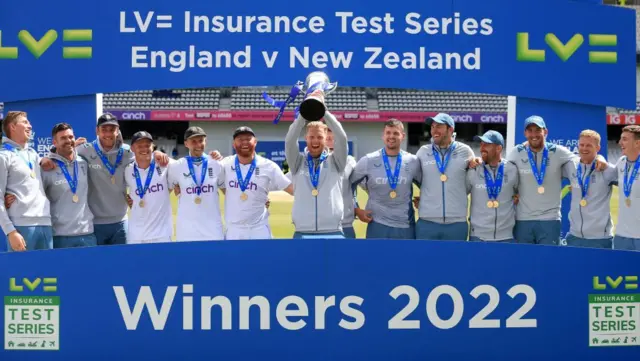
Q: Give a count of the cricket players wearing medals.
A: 13